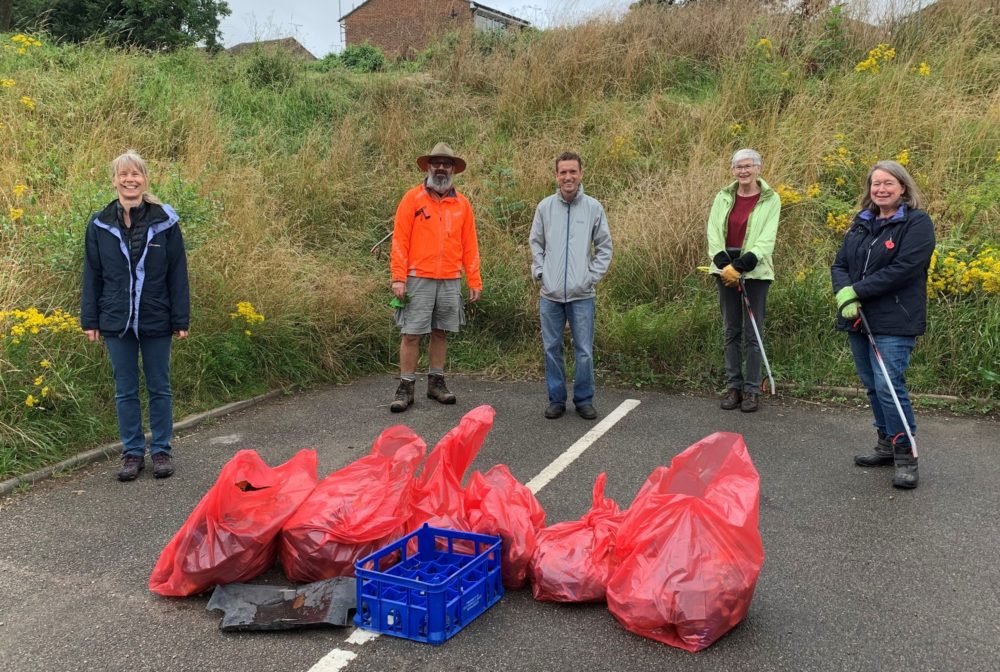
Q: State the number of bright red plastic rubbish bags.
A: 6